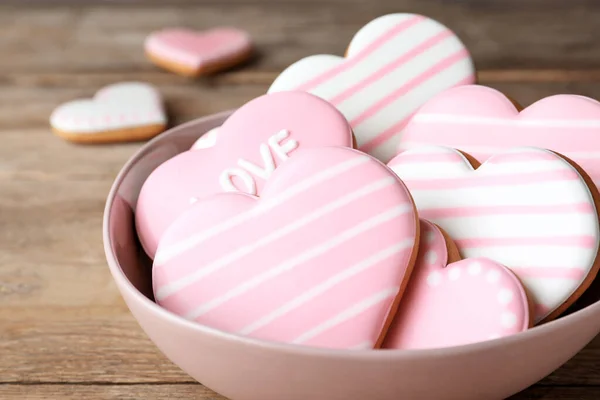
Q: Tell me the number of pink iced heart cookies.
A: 5